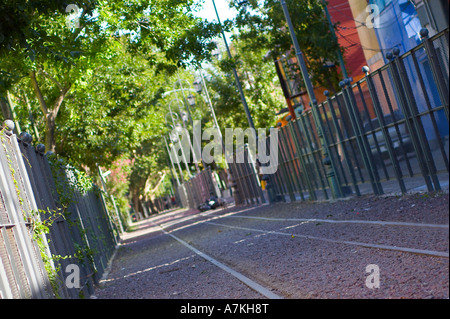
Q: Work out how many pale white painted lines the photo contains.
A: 3